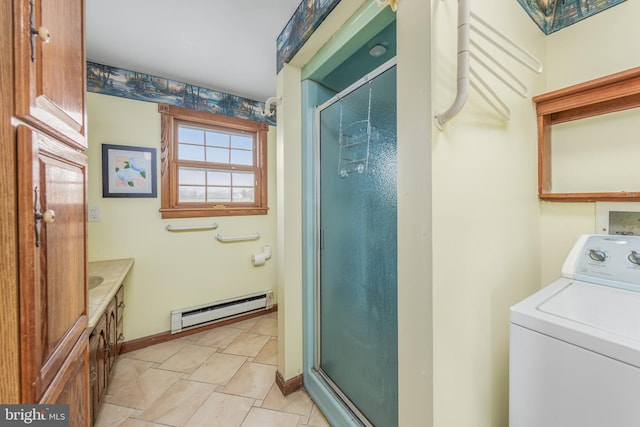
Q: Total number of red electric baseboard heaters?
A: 0